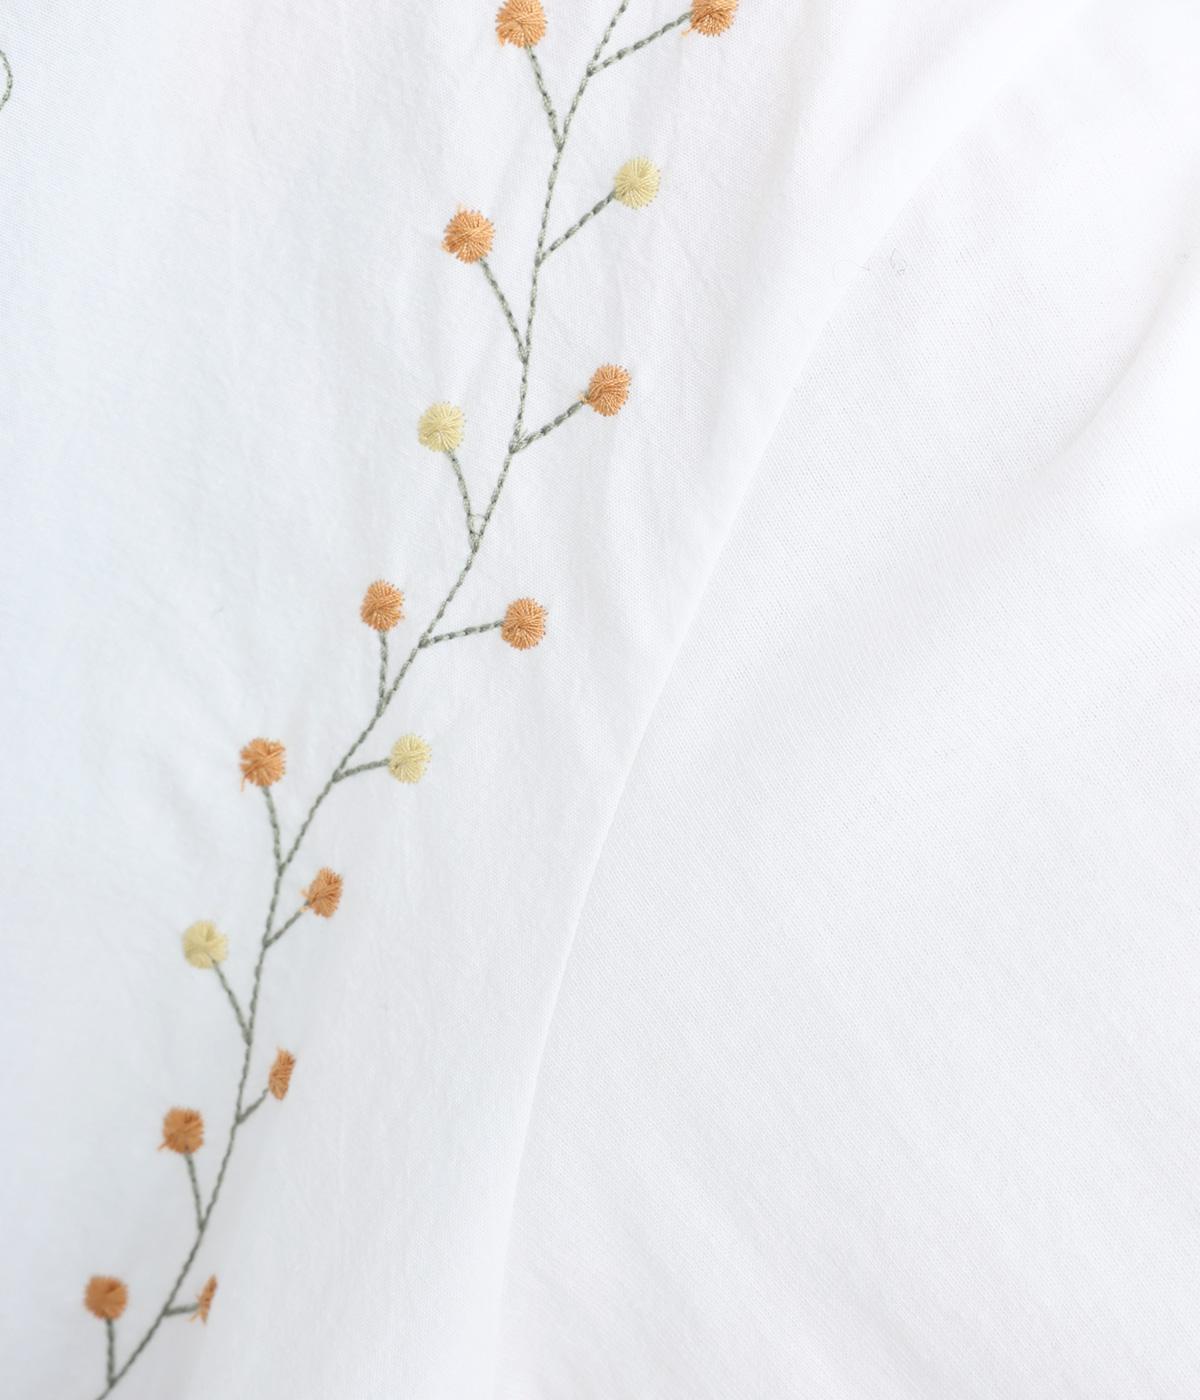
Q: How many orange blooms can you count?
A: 12